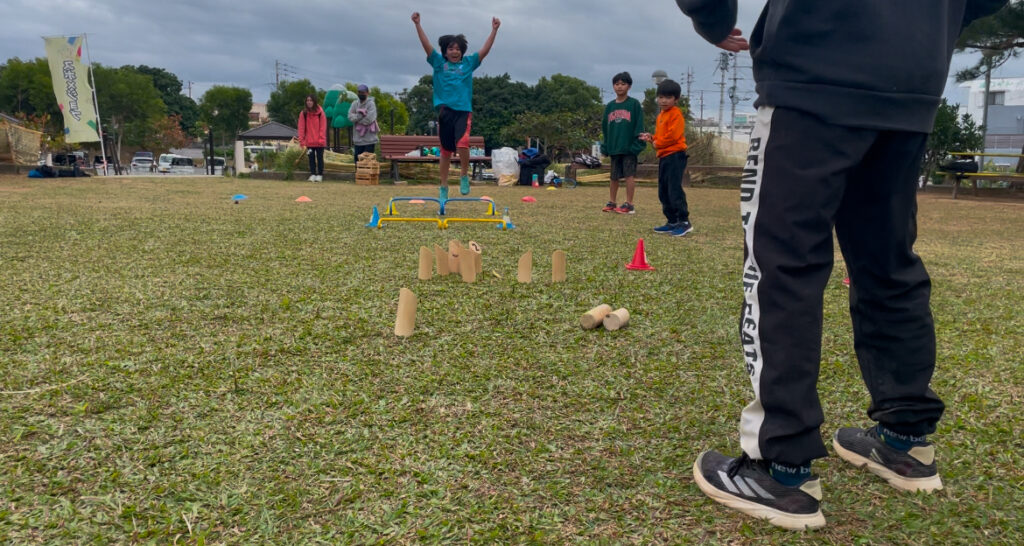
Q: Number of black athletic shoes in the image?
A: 2